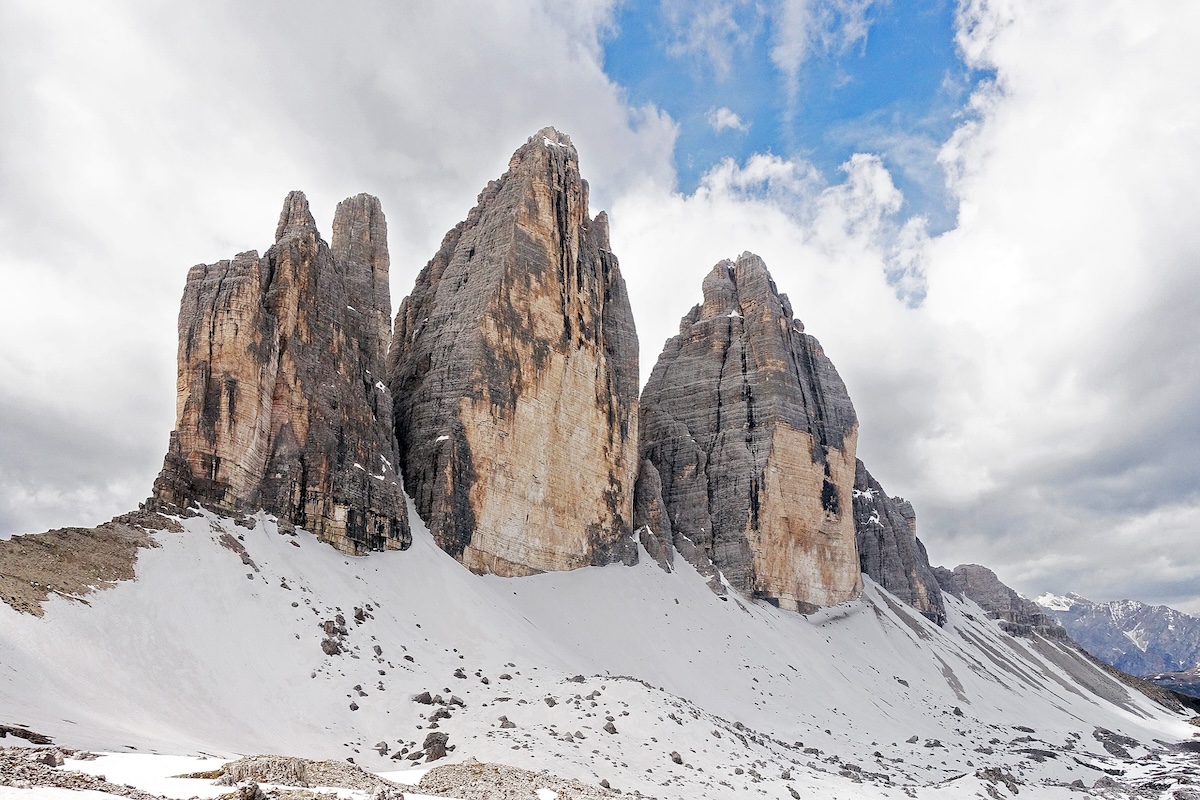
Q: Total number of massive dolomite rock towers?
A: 3